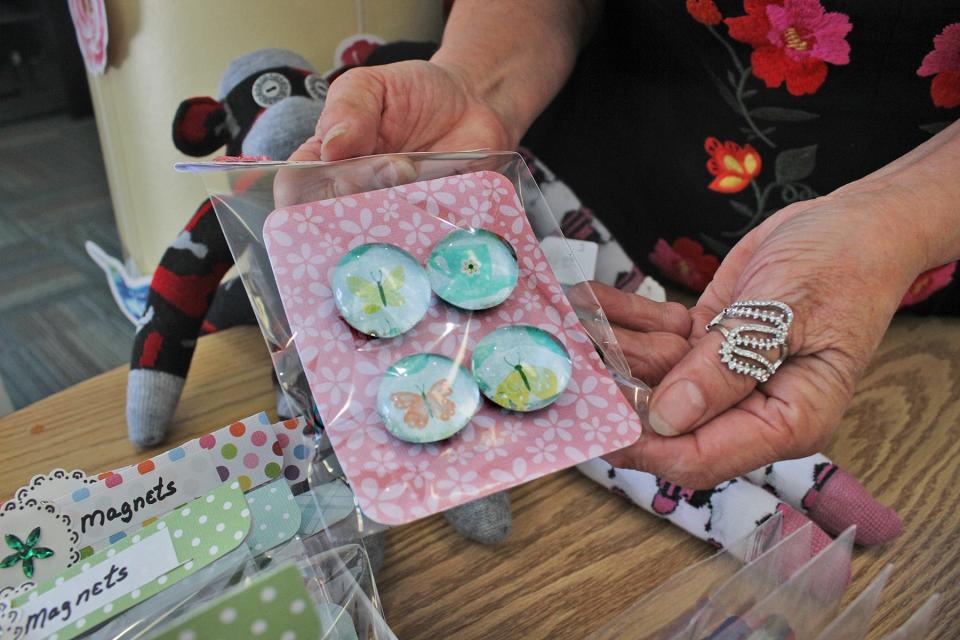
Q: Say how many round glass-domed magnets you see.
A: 4